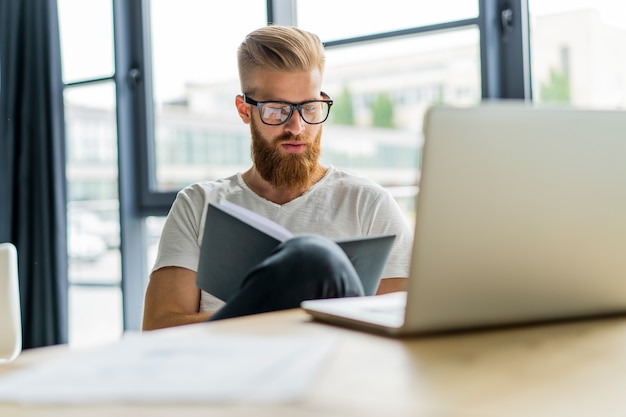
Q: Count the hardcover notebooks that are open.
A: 1